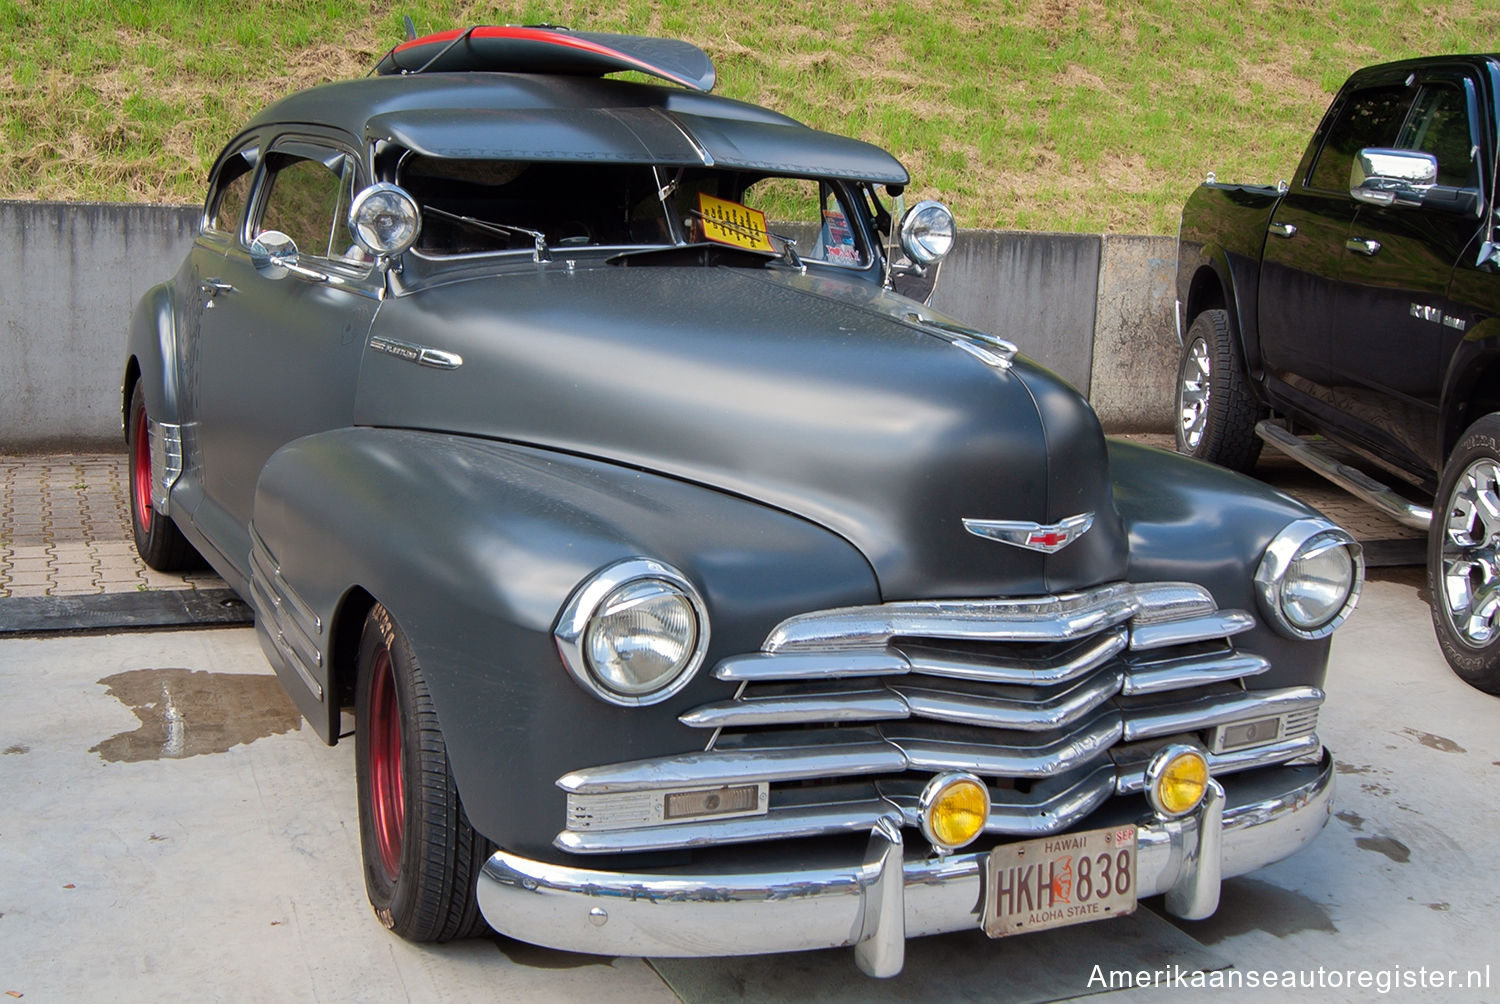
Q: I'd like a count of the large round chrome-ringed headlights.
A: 2